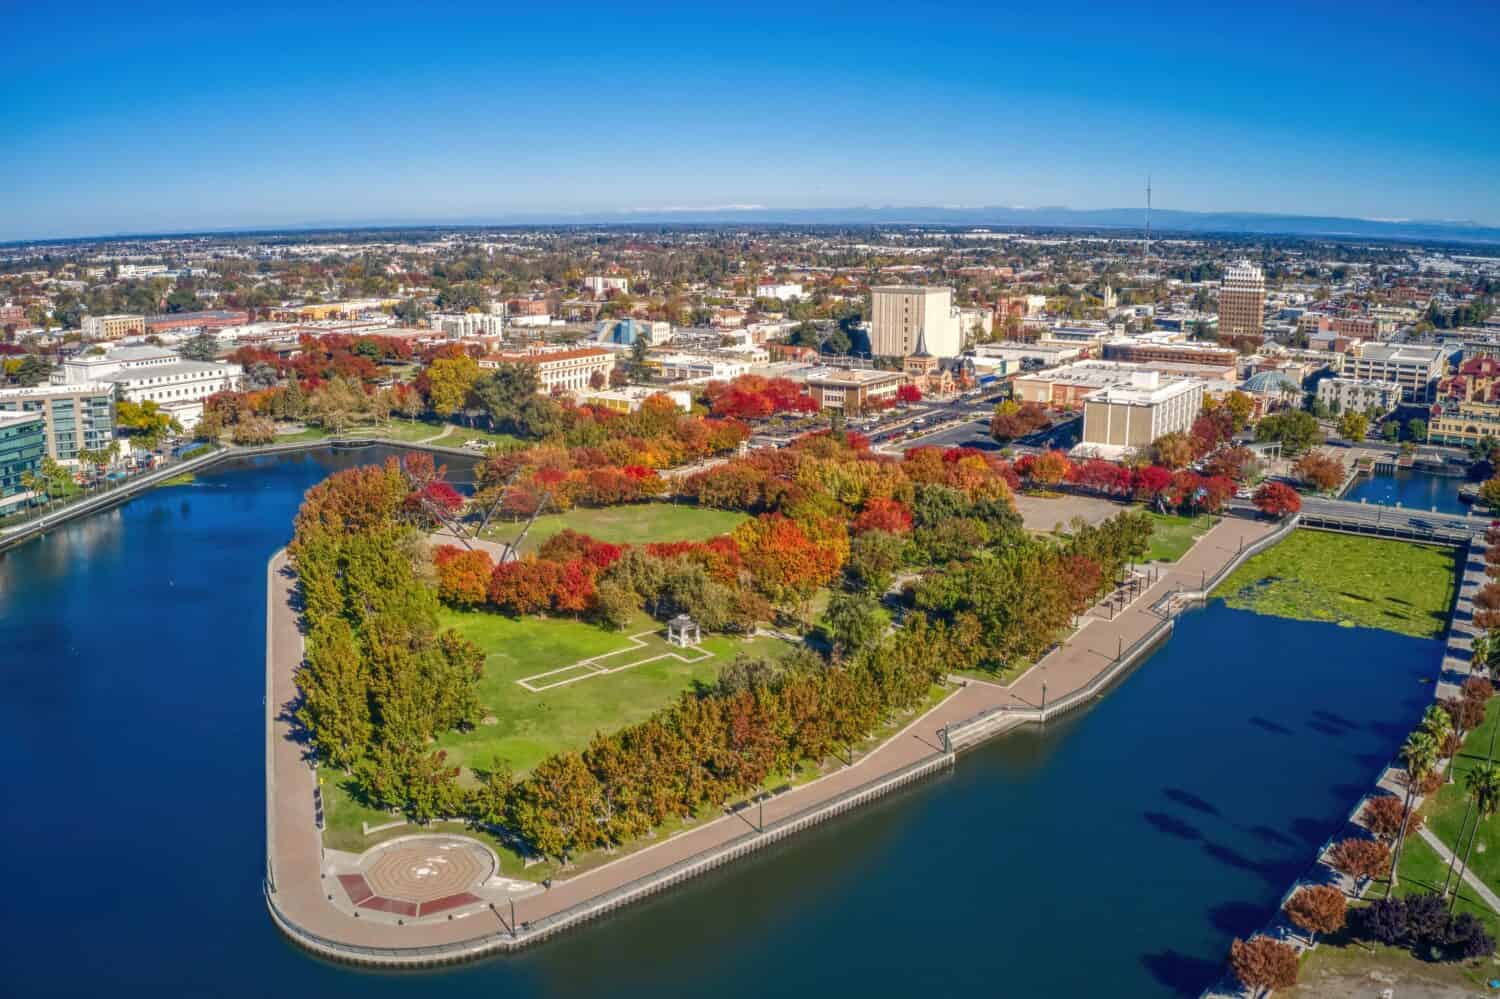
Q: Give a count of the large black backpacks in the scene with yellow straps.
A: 0